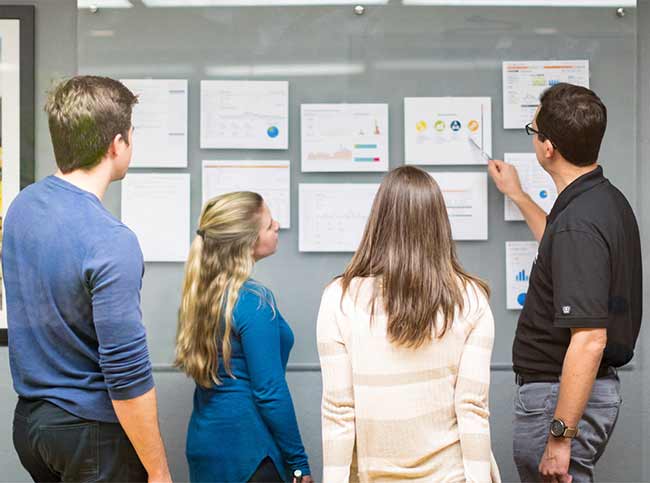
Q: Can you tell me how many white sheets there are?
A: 11